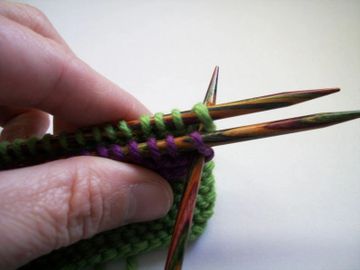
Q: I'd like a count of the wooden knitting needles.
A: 3